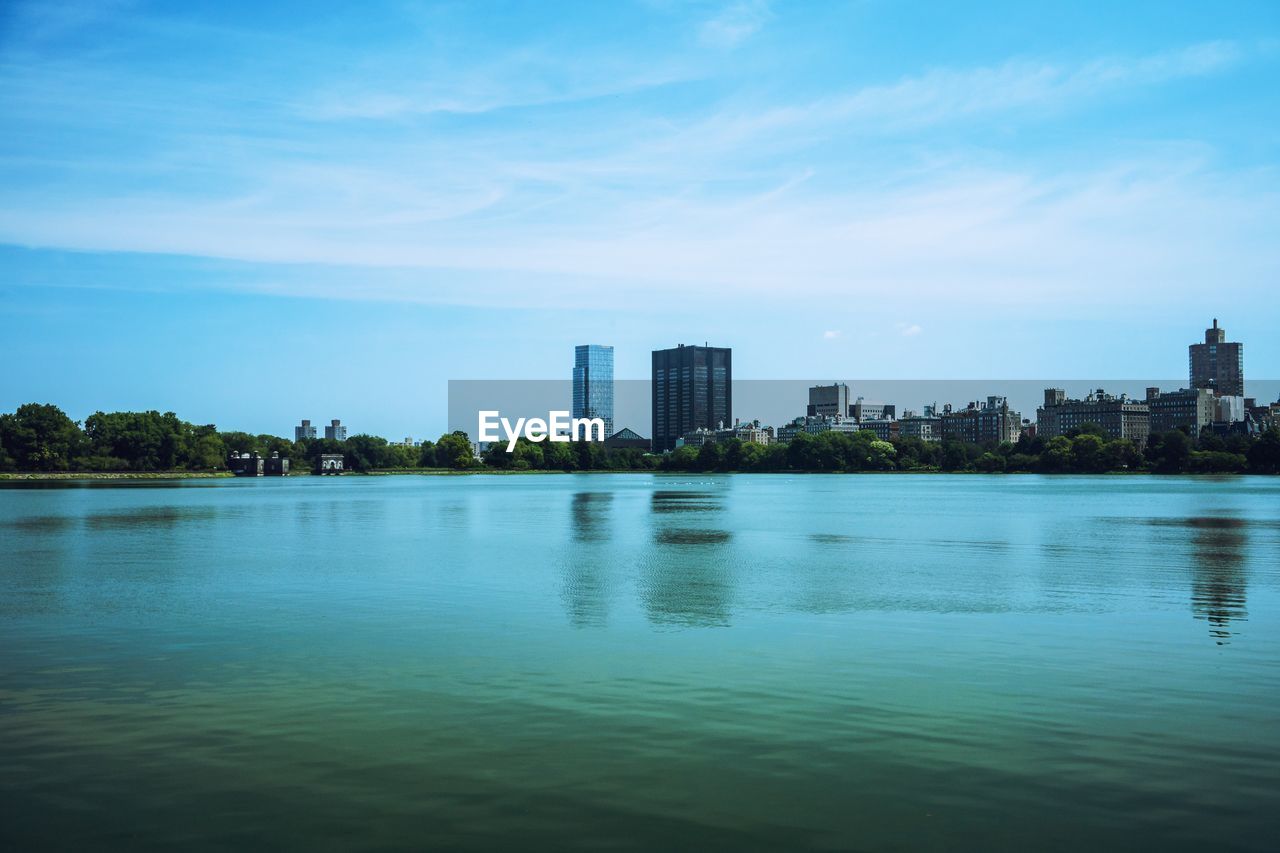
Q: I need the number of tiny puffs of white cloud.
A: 2